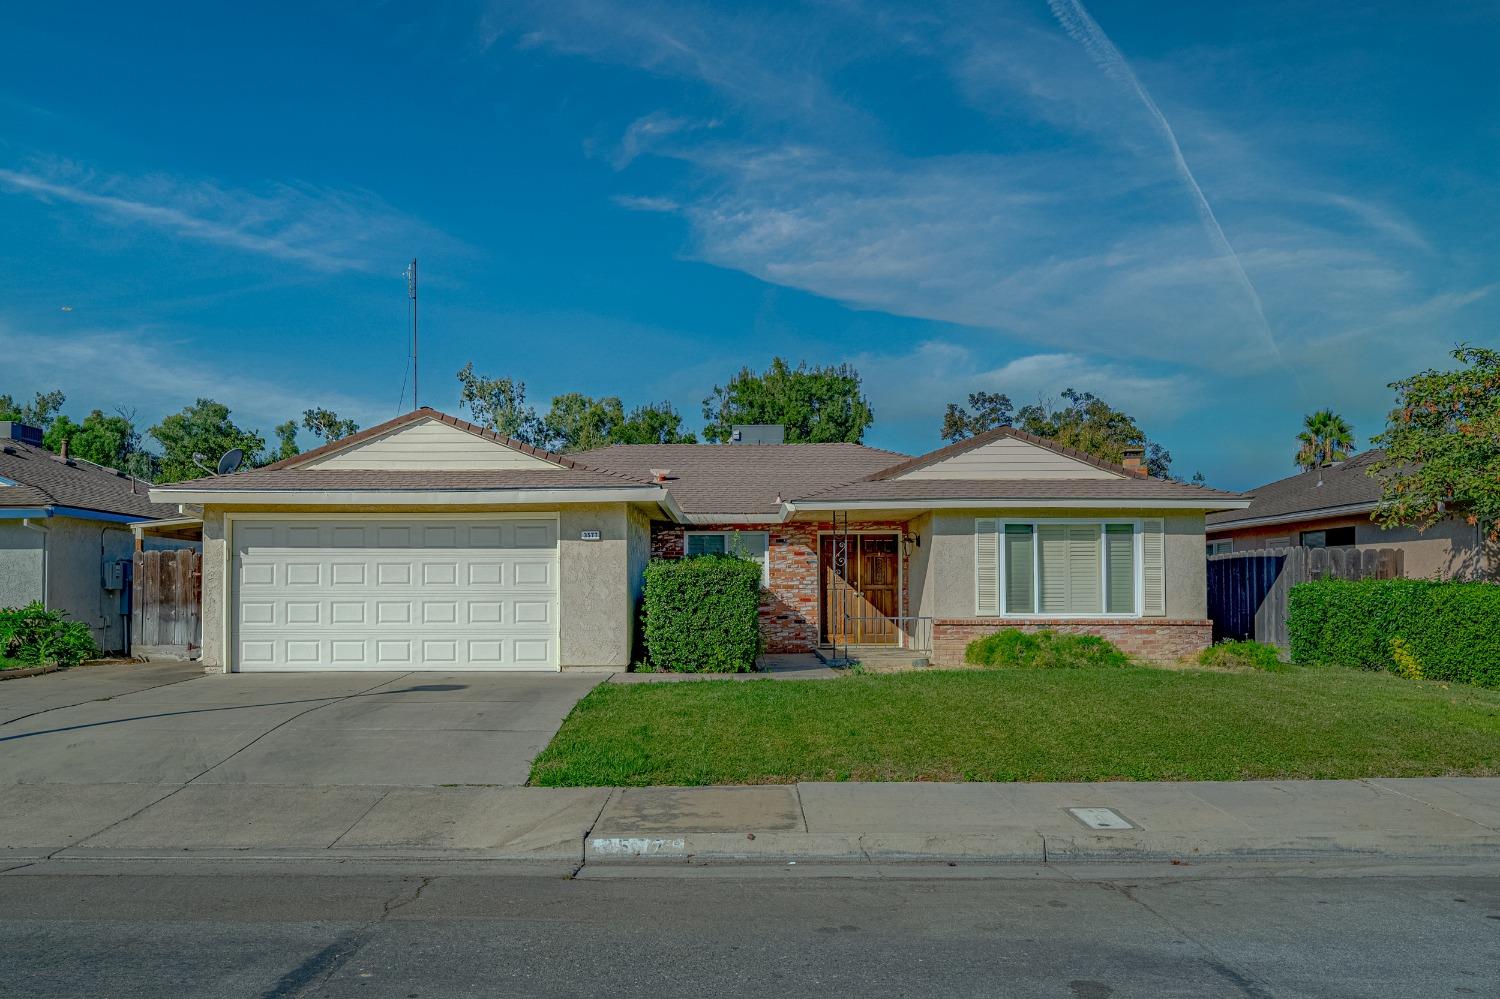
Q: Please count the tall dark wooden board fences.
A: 2